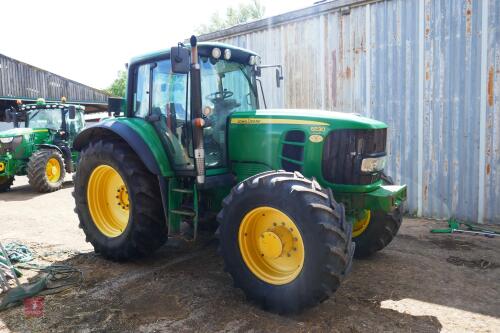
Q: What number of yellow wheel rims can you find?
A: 4